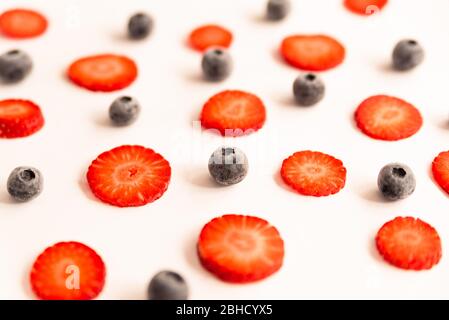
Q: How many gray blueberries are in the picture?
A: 11